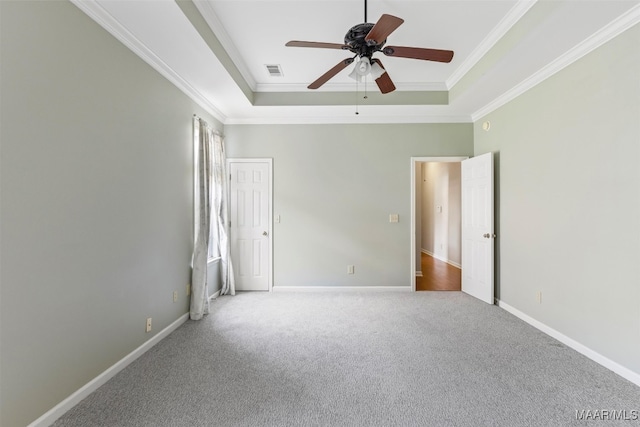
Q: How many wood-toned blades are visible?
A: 5